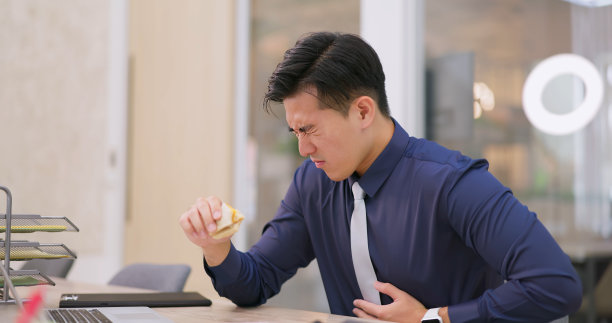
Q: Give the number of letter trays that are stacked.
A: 3